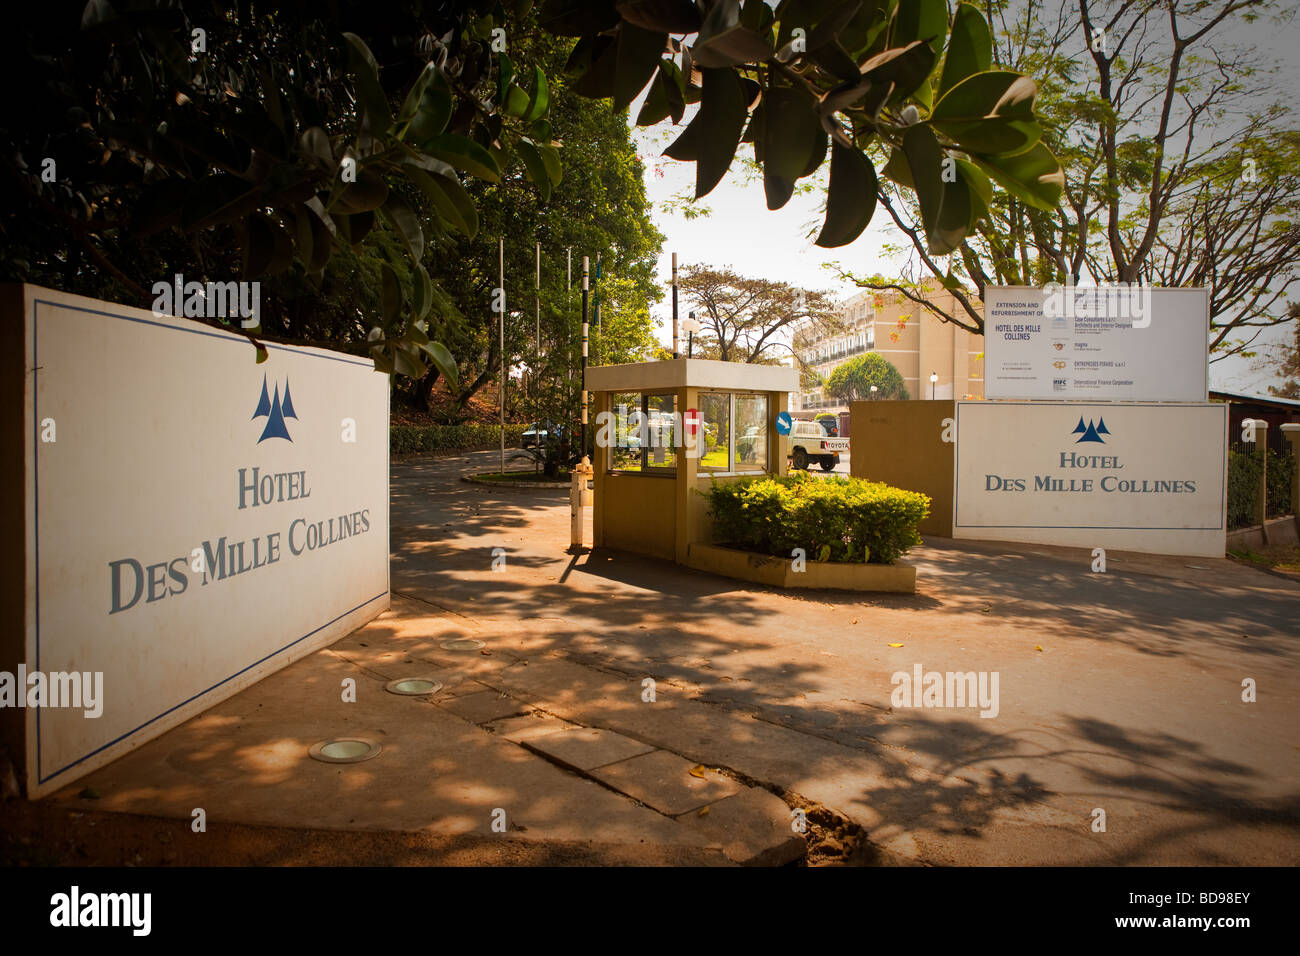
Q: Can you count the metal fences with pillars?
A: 1